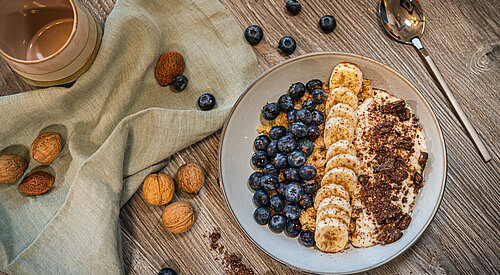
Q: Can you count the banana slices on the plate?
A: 11